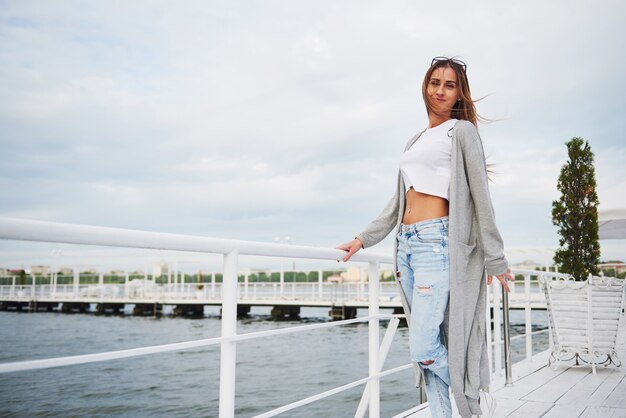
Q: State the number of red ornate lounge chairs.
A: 0